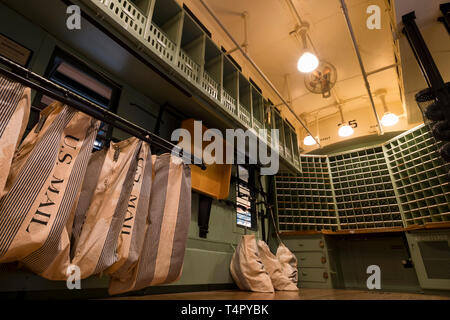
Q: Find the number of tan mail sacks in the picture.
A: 7